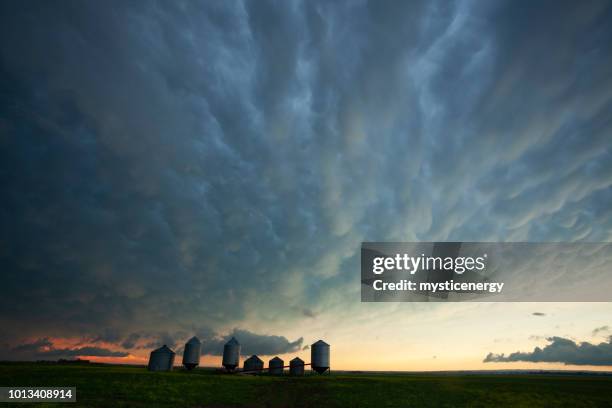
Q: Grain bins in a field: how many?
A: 7